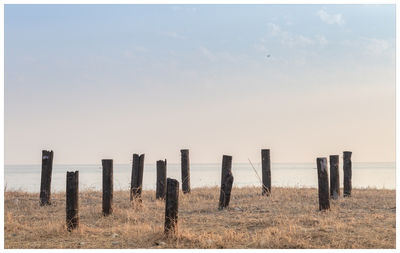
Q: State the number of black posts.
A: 12